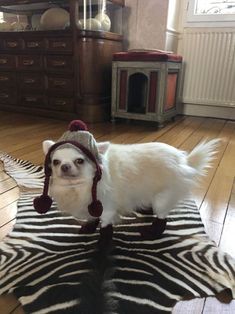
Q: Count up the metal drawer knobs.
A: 12